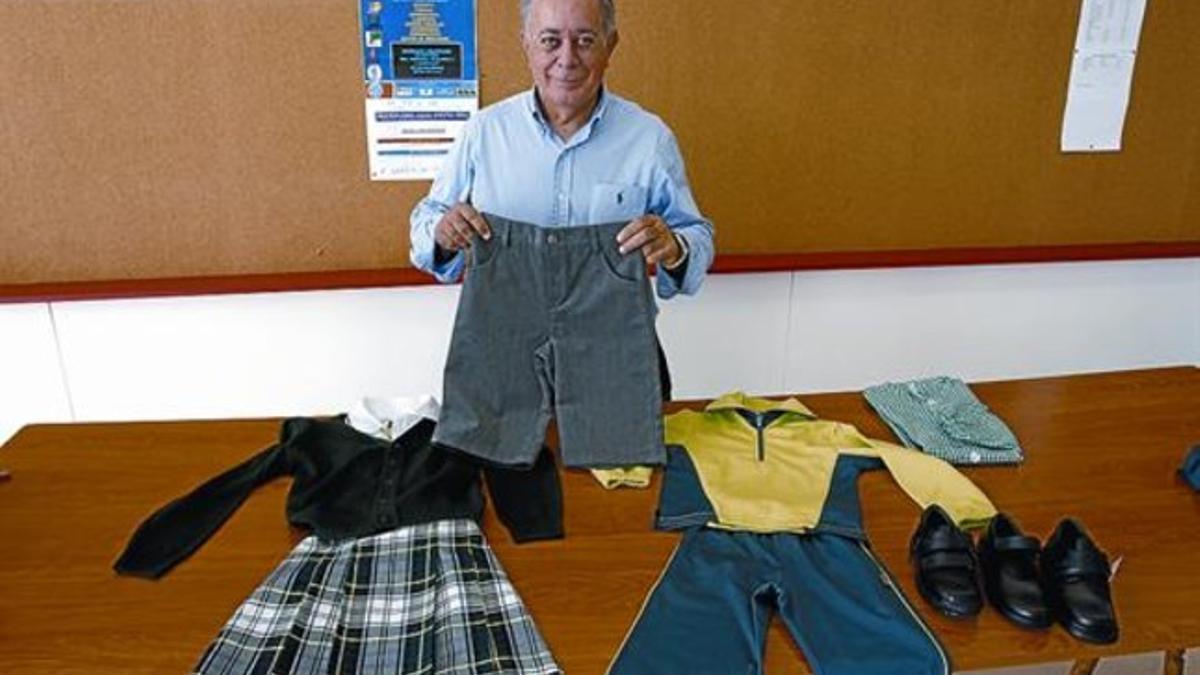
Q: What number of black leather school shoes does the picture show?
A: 3